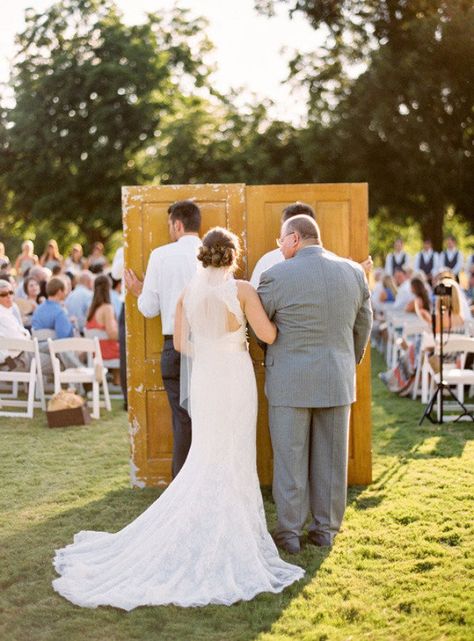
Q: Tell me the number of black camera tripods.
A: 1